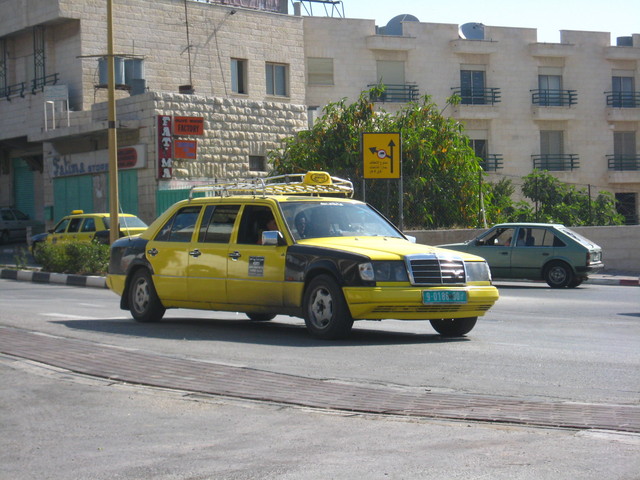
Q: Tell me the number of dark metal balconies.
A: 7